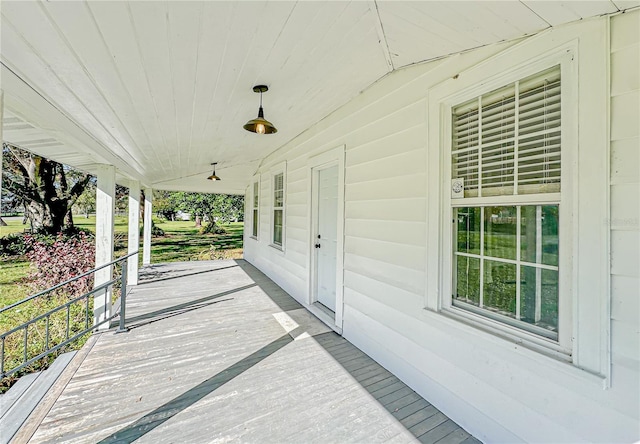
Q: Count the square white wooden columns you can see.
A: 3